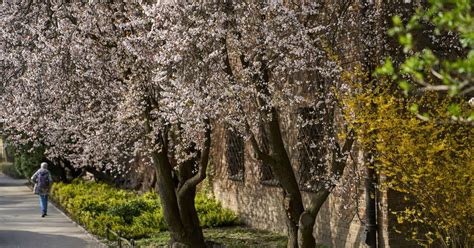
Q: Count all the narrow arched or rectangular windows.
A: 3